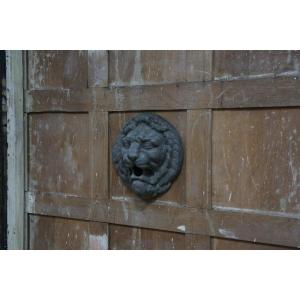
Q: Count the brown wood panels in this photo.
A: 9